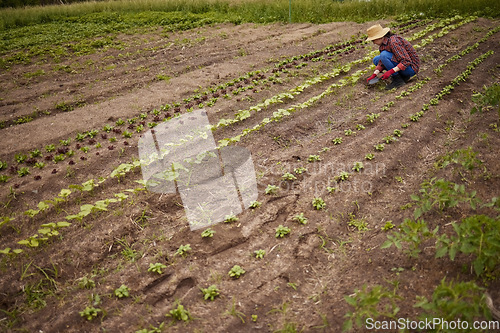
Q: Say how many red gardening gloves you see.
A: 2